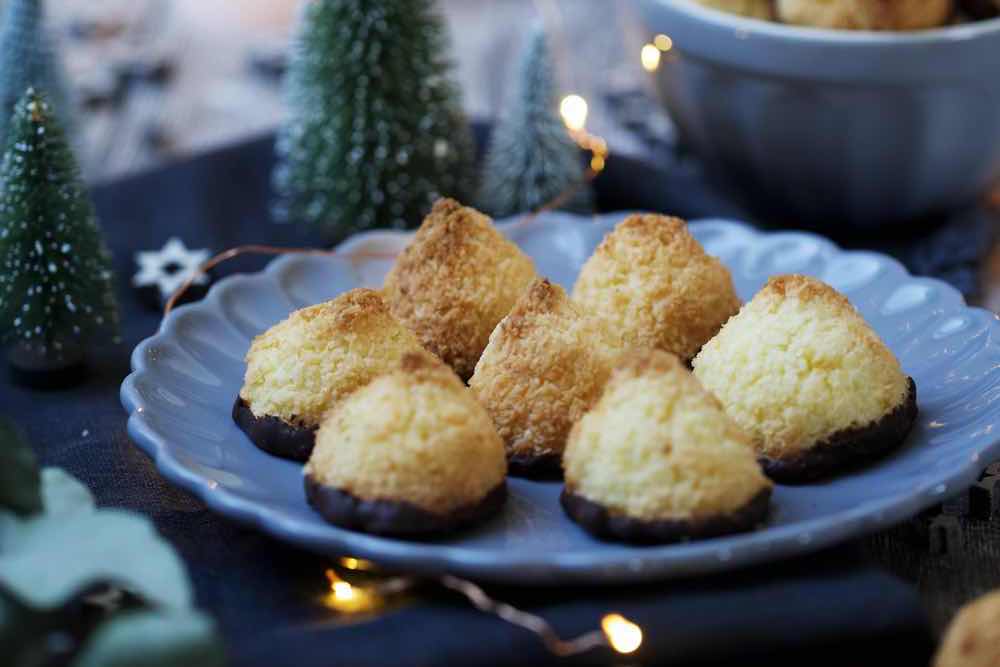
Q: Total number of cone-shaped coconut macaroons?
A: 7